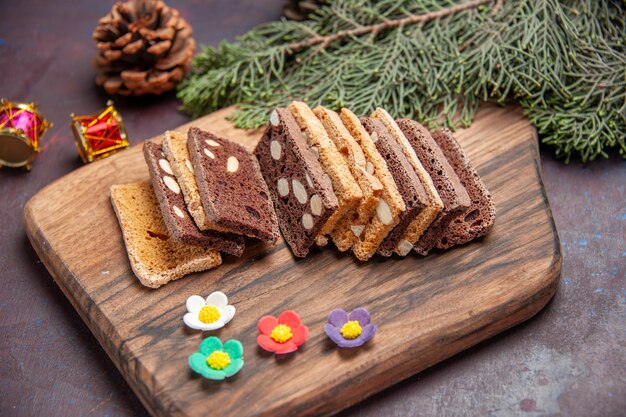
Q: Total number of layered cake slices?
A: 12